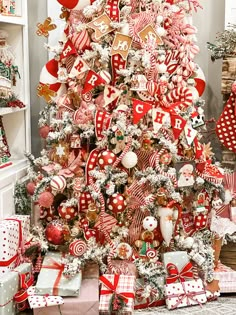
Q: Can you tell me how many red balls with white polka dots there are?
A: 3